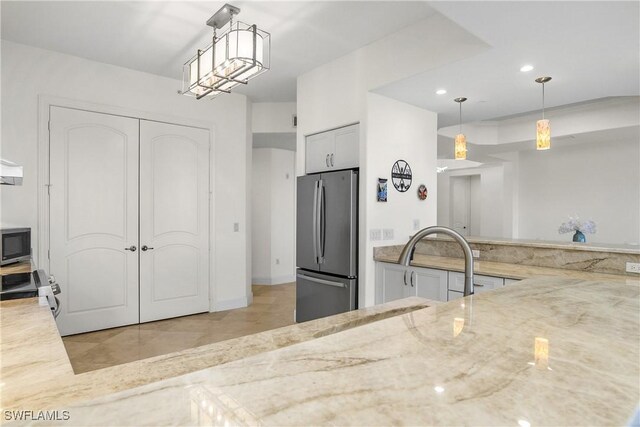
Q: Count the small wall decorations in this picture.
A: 3